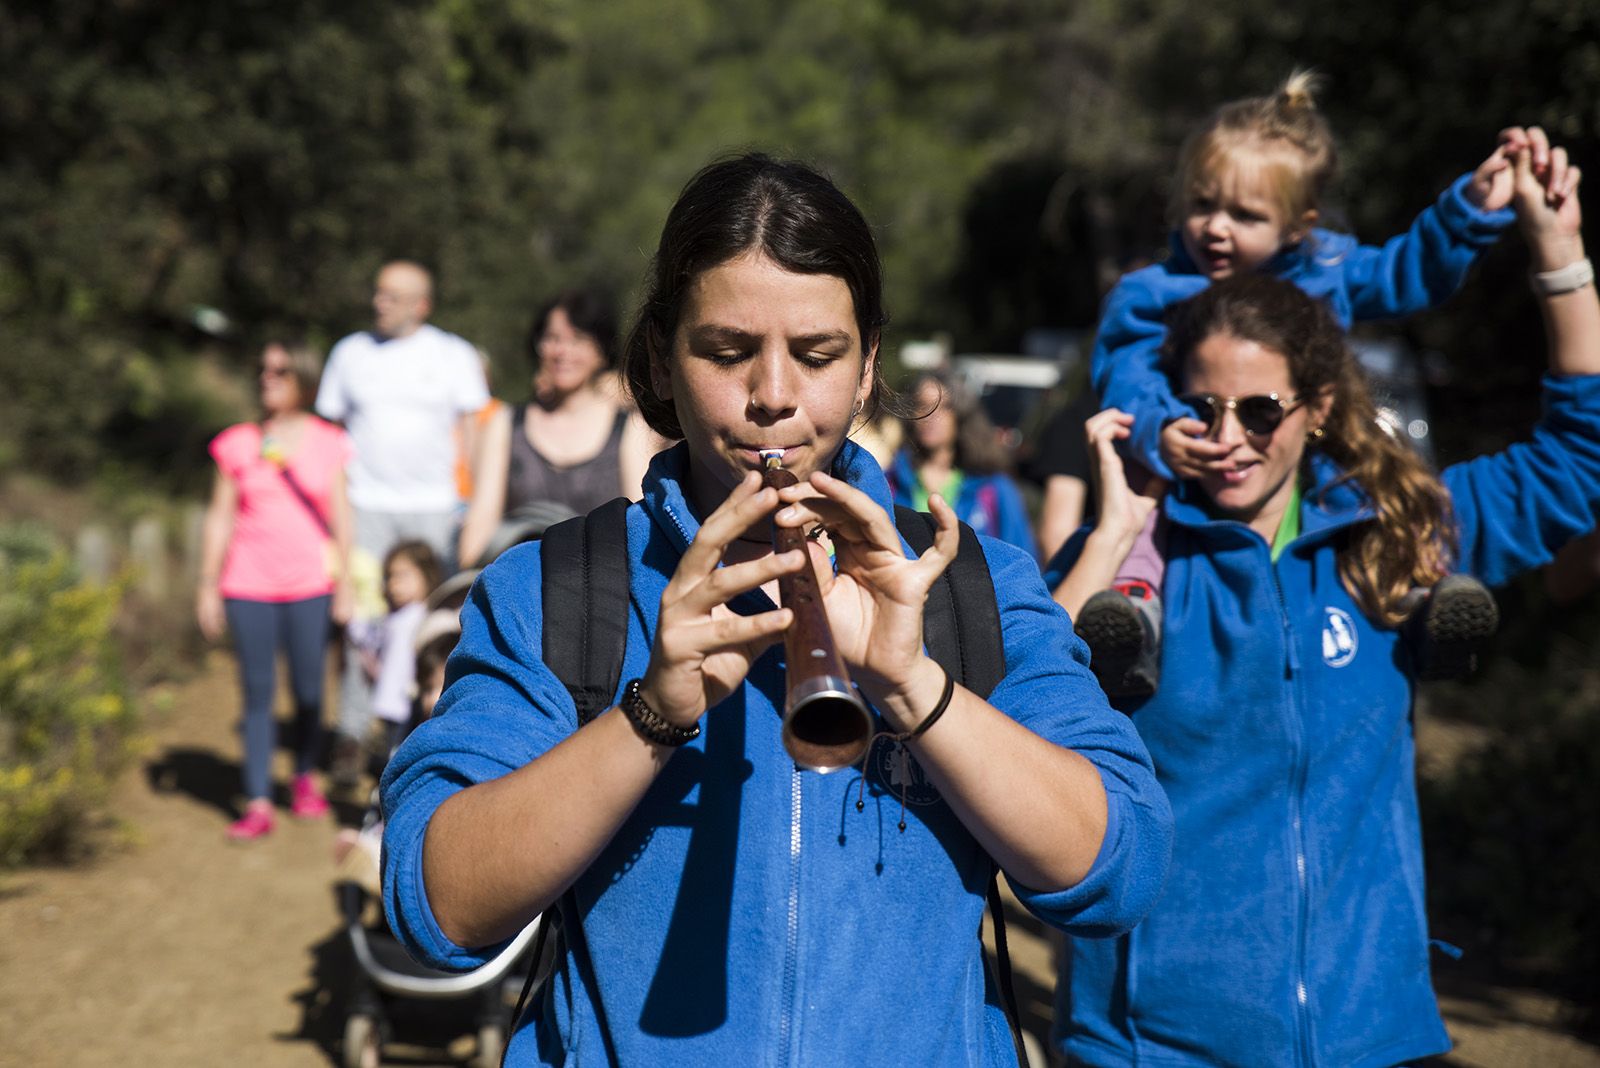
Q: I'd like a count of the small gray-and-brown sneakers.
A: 2